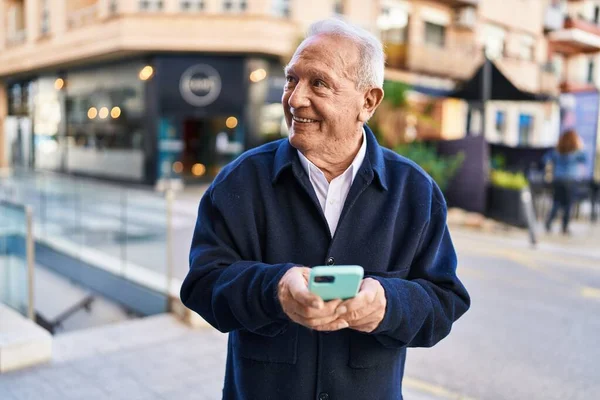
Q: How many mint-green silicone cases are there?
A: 1